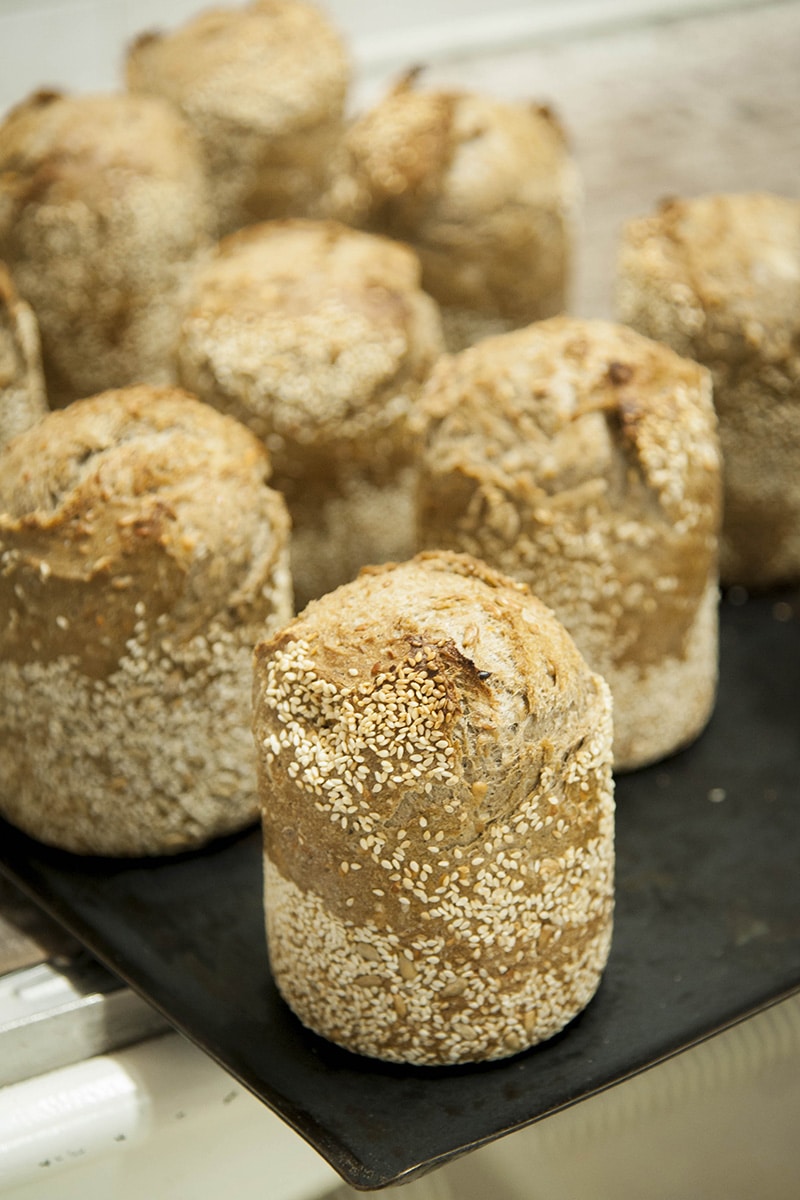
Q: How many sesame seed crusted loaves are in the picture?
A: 9